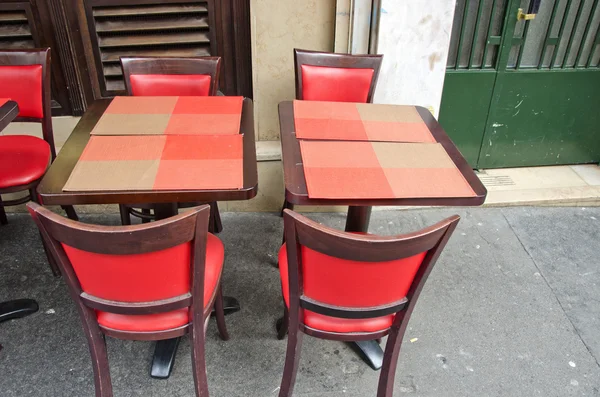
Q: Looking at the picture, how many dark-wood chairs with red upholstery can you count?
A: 5